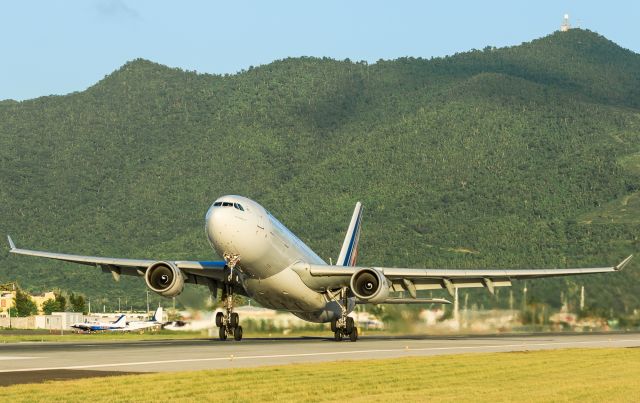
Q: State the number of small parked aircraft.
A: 2